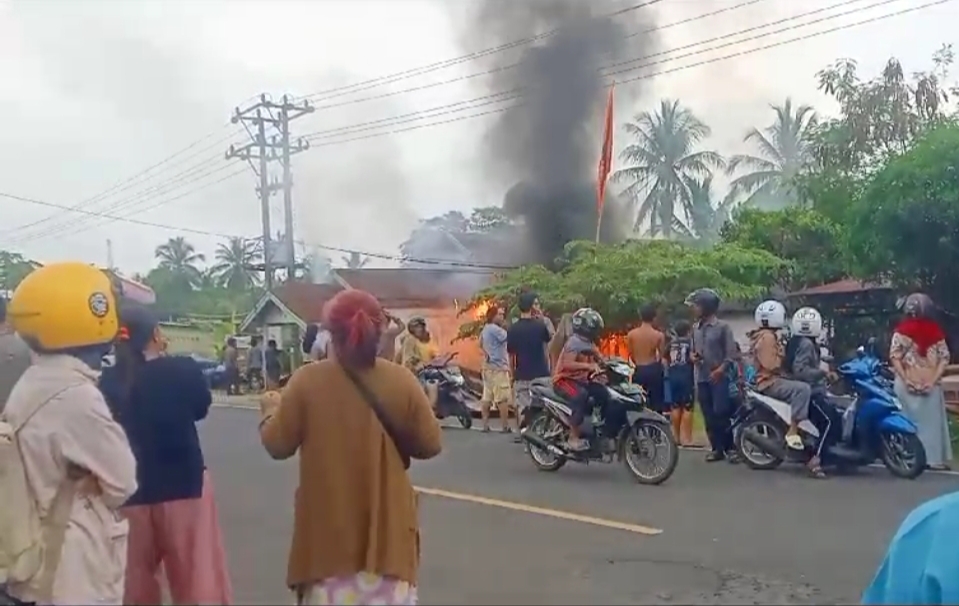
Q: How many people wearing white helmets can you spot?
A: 2